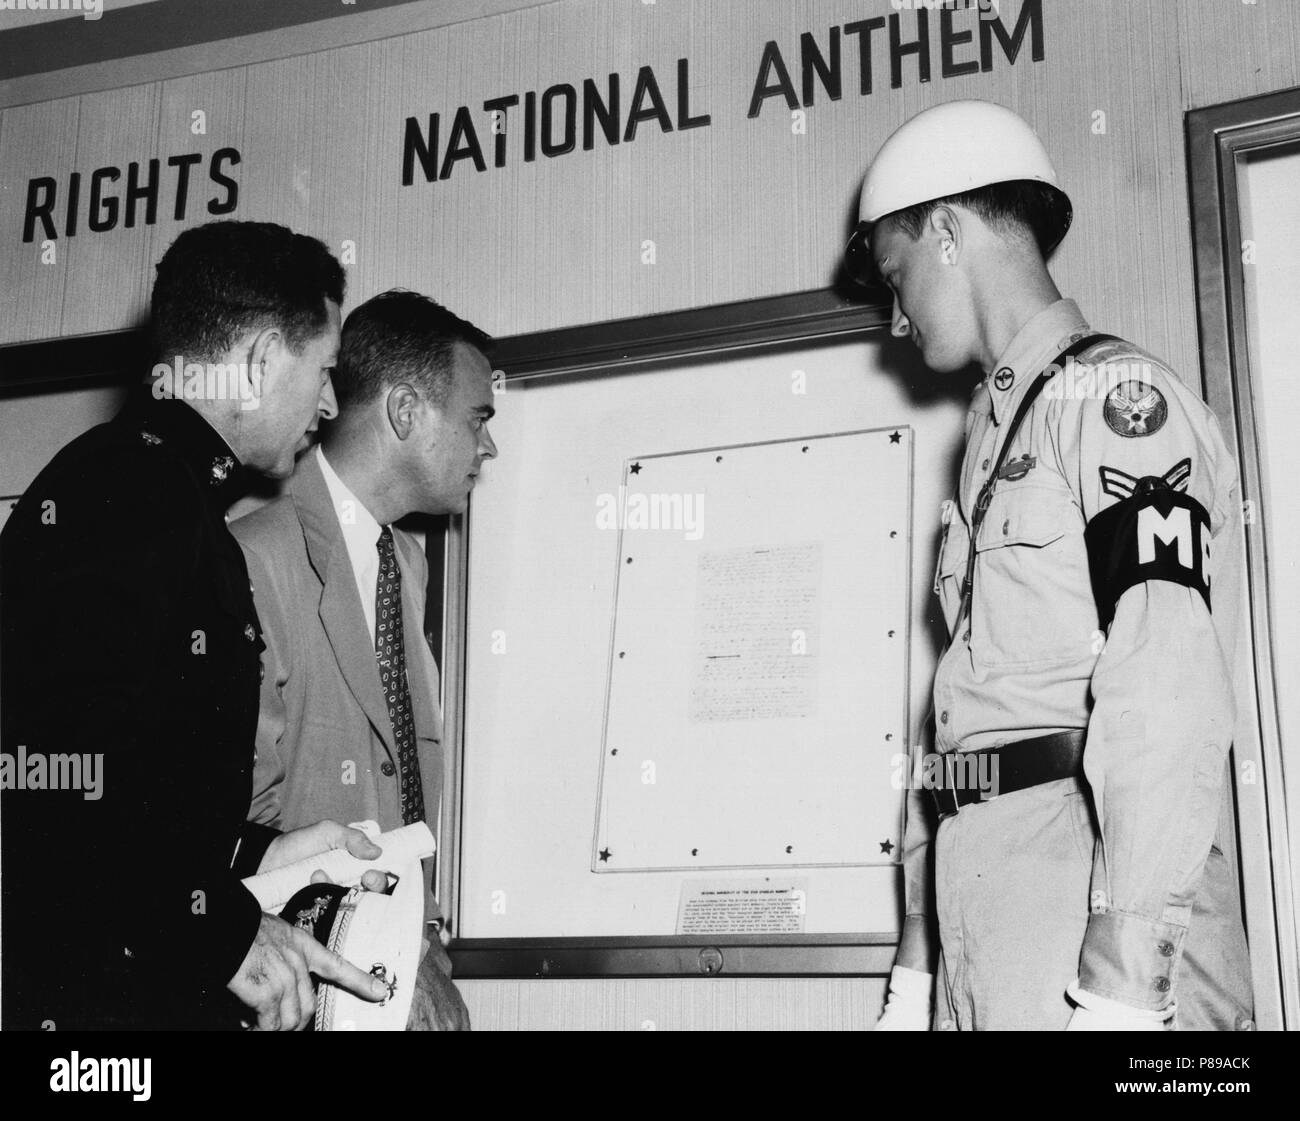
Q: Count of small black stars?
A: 4